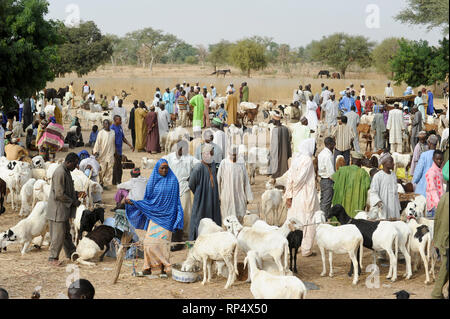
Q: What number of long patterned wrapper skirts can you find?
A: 1